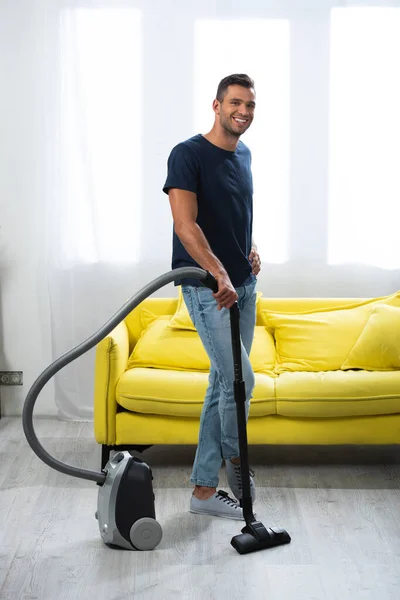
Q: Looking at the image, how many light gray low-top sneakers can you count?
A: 2